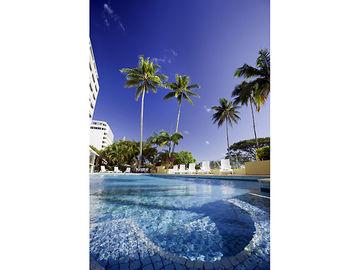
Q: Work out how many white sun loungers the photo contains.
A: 8